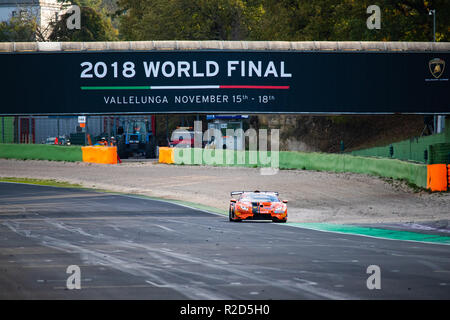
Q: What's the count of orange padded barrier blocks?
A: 3